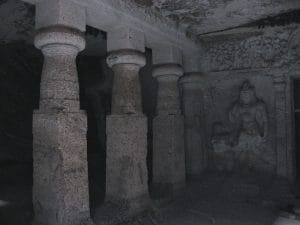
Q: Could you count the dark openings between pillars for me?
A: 2